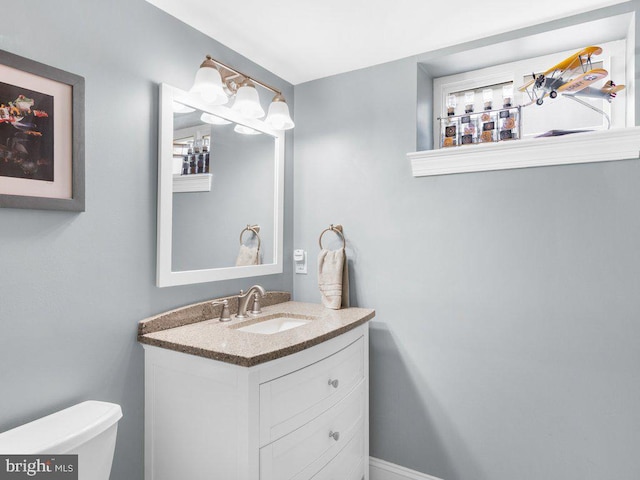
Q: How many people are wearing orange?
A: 0